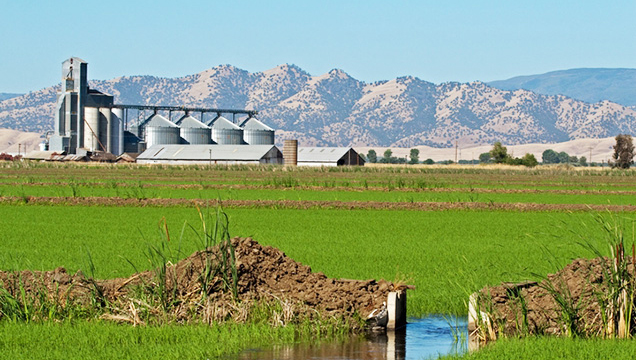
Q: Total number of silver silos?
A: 4